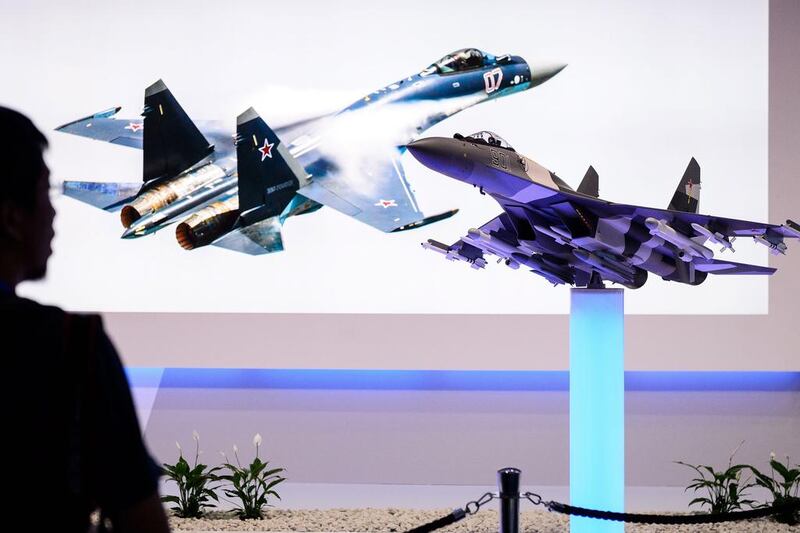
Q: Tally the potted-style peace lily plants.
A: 4